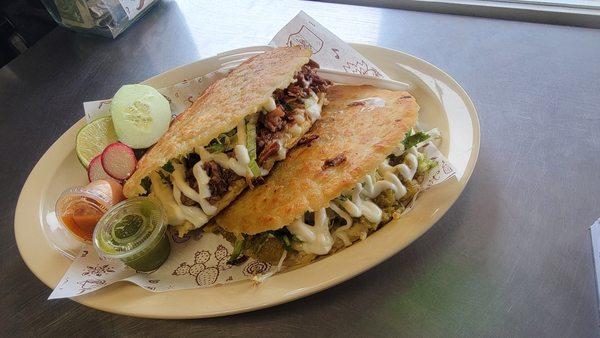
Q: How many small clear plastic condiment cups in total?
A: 2